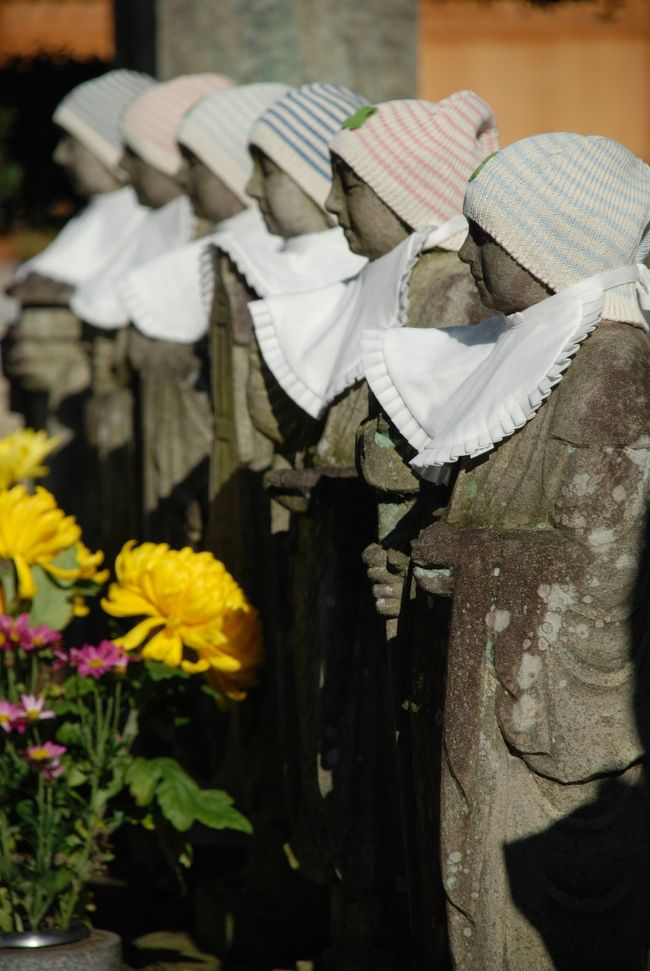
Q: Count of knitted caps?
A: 6